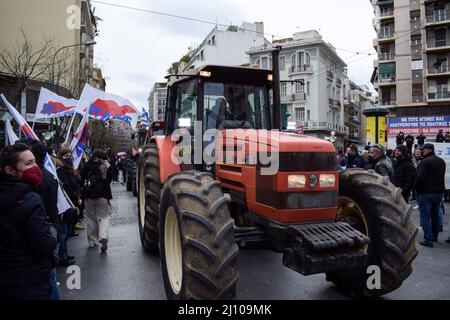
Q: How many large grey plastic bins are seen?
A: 0